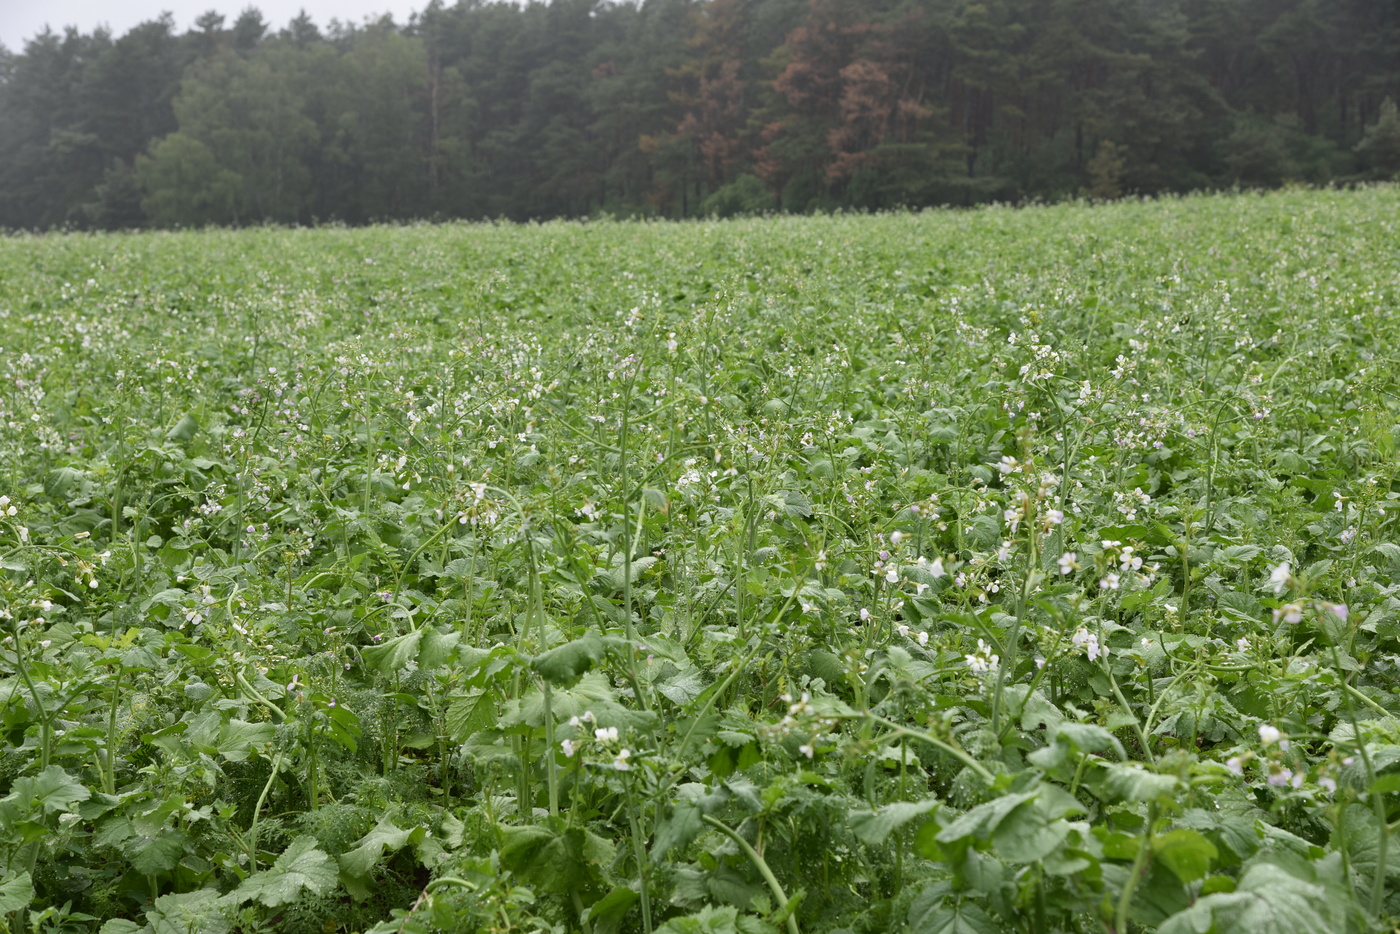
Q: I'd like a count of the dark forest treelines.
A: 1